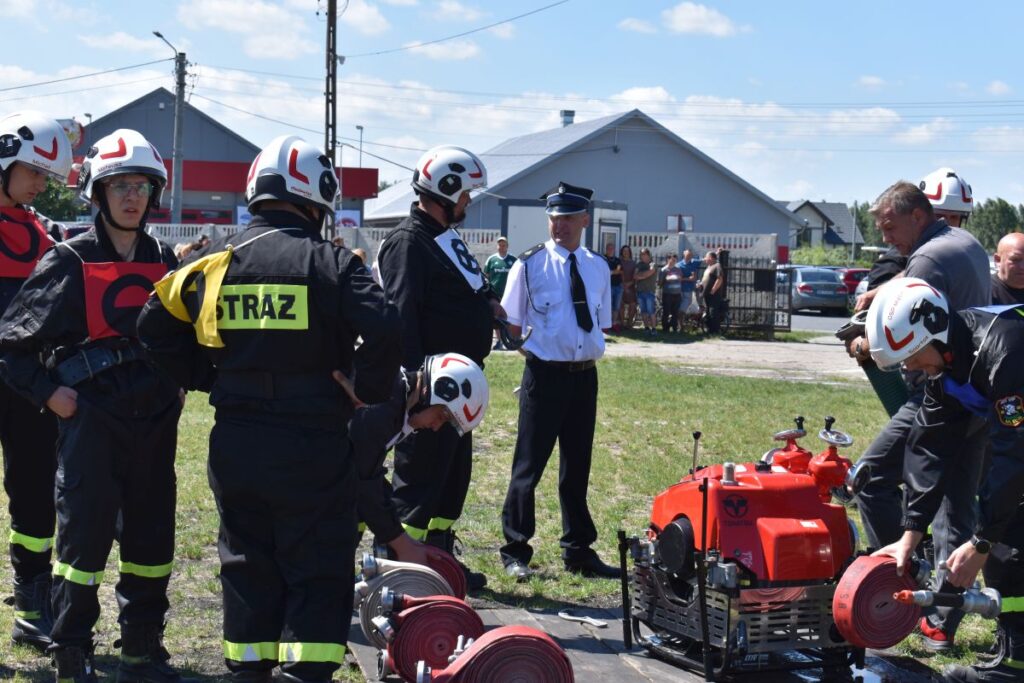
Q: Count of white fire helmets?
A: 7